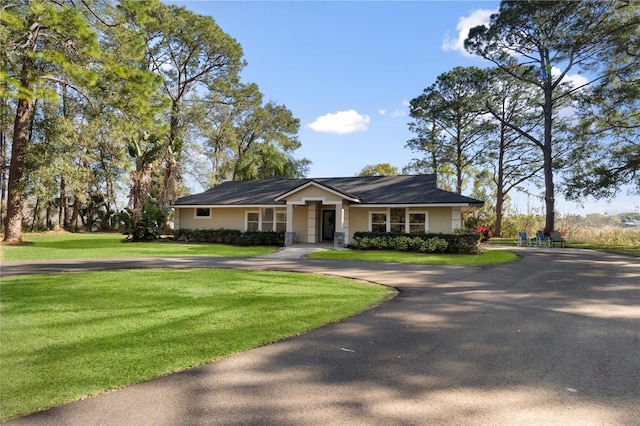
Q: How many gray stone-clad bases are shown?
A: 2